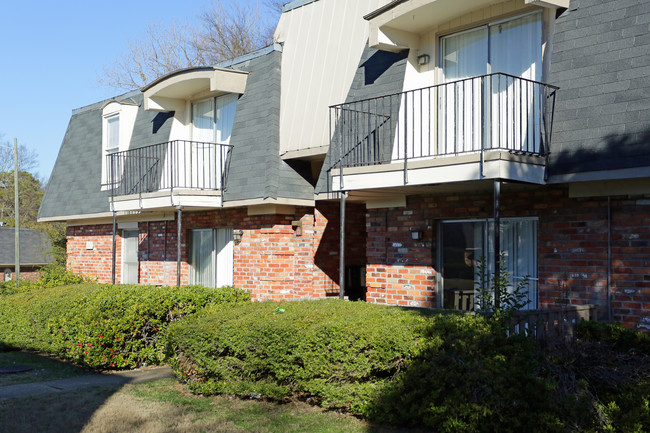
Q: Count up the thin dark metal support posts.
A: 4